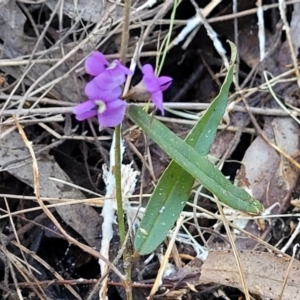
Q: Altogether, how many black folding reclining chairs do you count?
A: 0